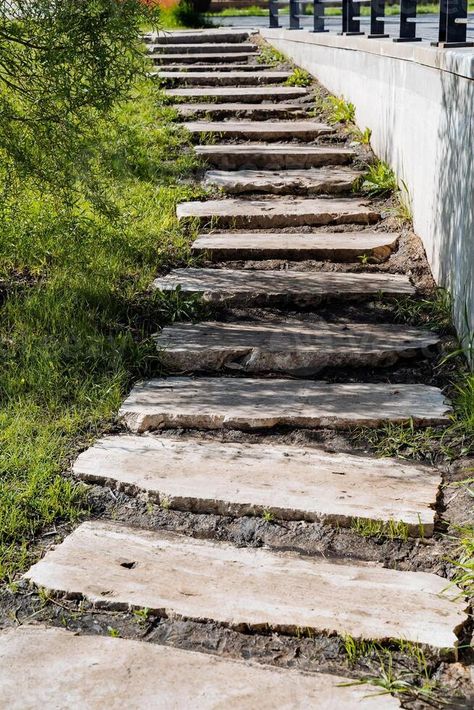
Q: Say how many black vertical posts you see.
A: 7